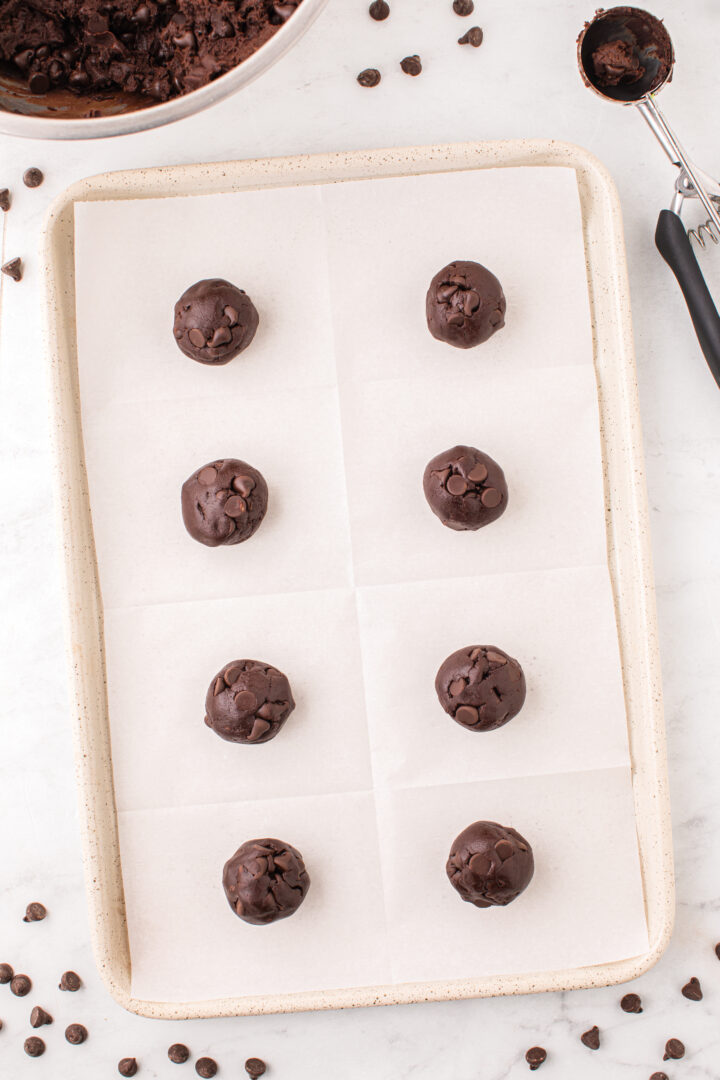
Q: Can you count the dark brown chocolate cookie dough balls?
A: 8